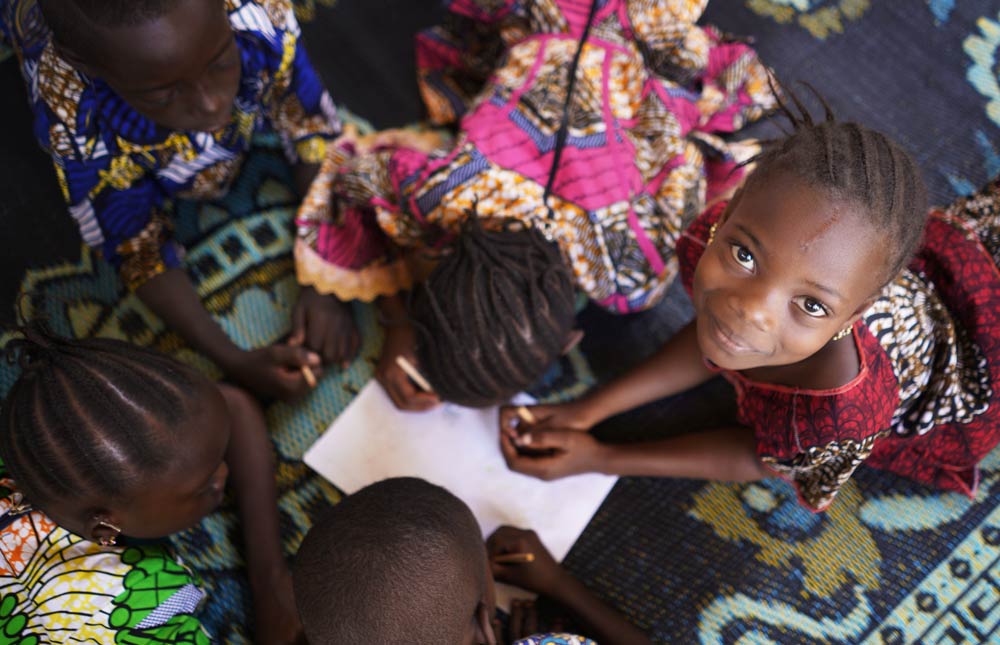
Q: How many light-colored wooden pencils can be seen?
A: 4